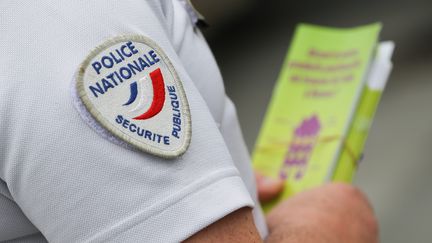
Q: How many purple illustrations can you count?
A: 1